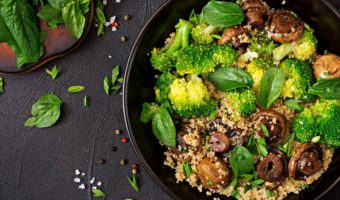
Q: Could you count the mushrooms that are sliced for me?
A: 0